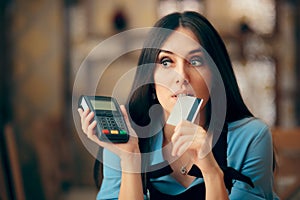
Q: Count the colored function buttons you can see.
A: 3